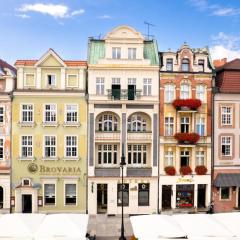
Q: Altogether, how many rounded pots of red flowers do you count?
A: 3